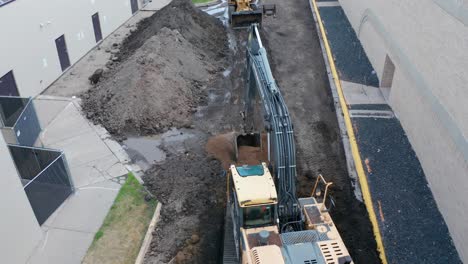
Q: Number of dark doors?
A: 4